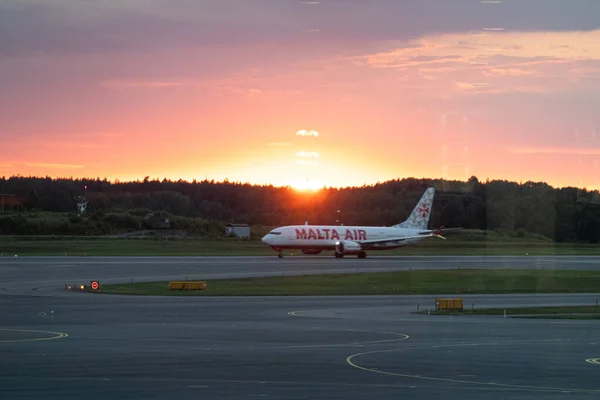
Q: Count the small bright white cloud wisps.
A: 2